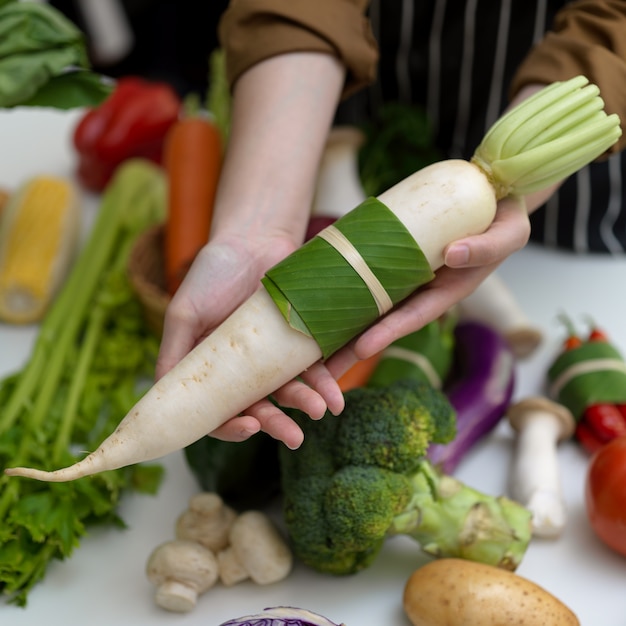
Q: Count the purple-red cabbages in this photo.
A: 1